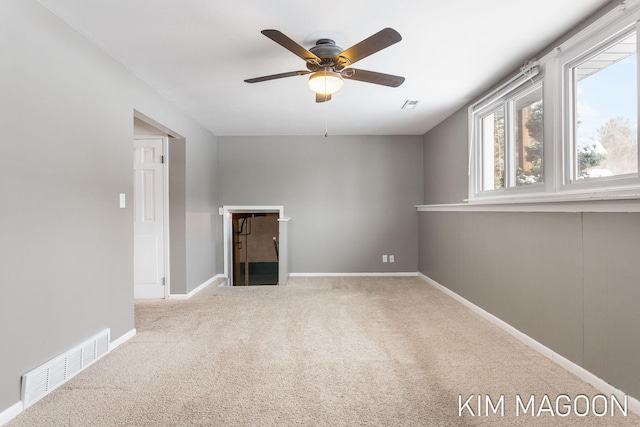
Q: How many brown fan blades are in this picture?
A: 5